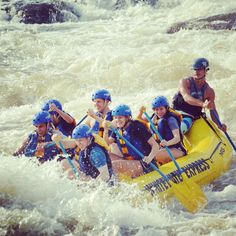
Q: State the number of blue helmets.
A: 7